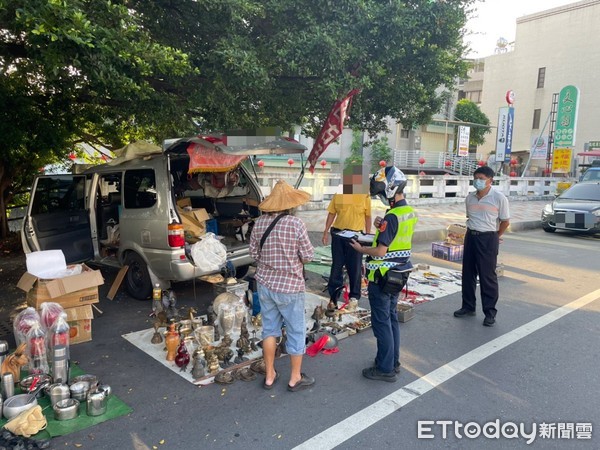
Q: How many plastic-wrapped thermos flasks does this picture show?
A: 4